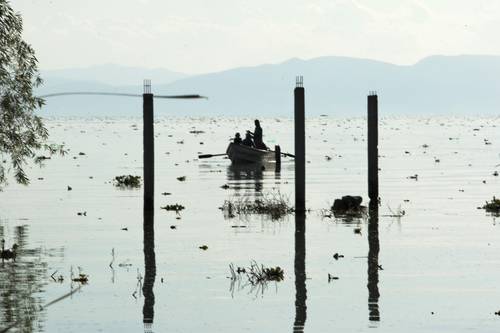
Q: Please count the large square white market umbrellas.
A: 0